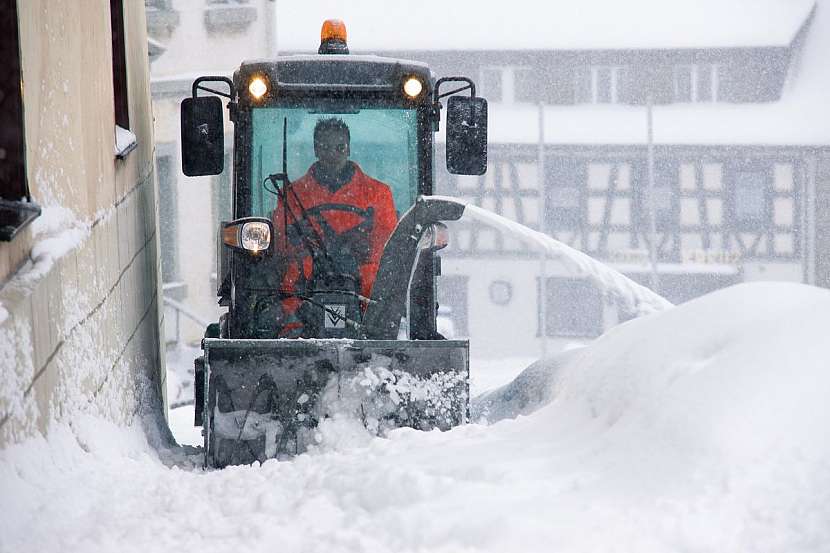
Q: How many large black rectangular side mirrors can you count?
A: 2